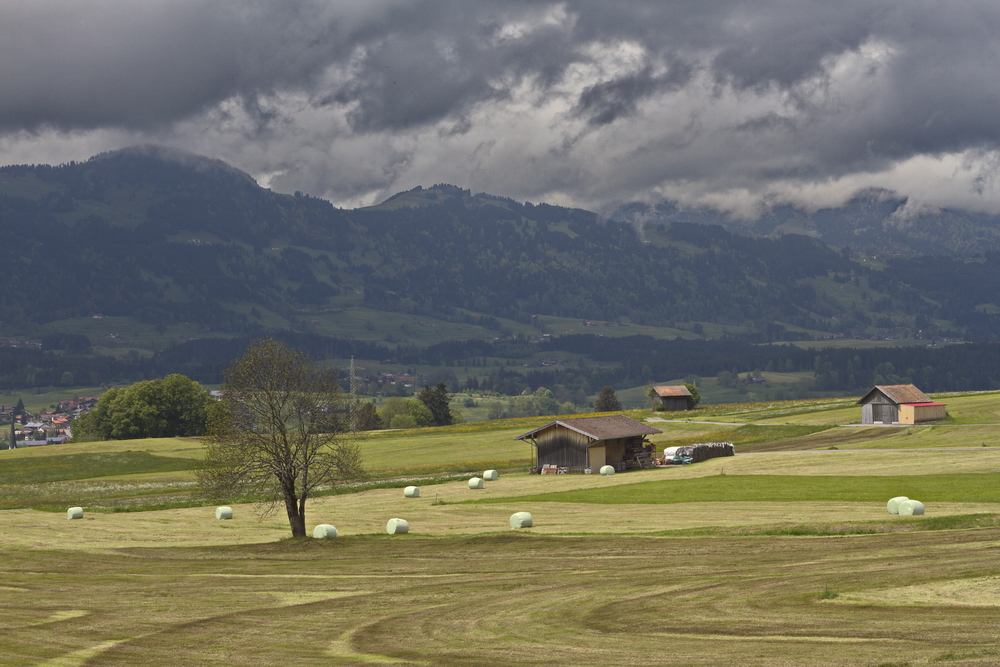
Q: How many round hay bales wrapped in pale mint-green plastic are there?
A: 11